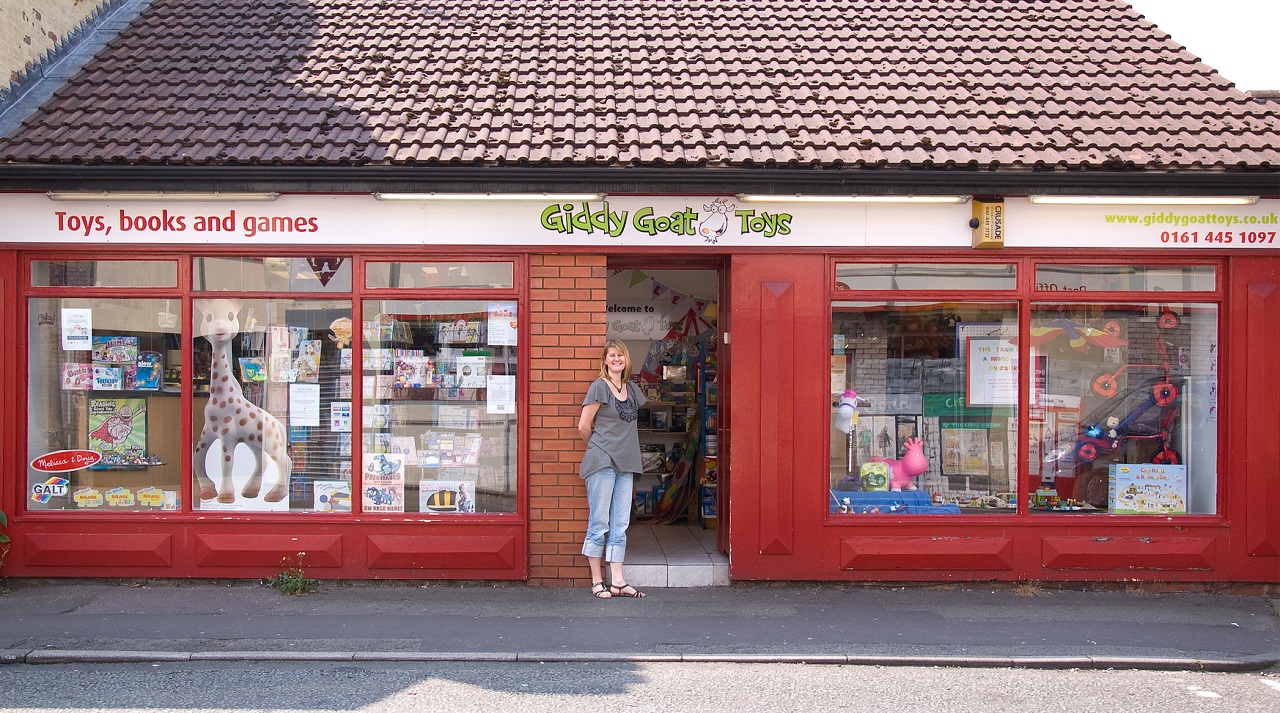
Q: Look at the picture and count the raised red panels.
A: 7